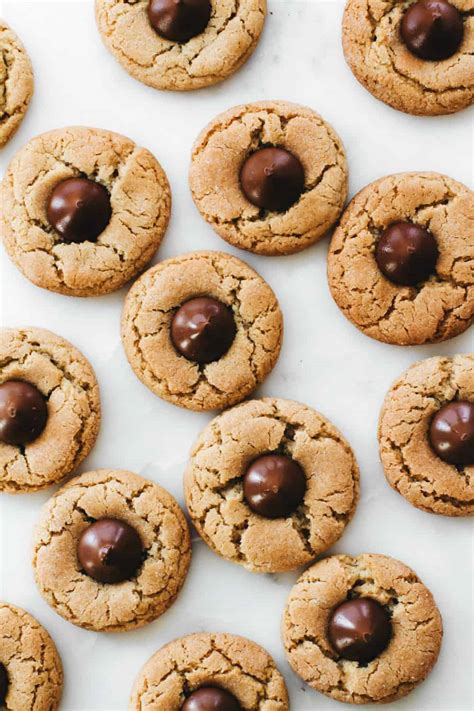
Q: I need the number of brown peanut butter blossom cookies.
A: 14